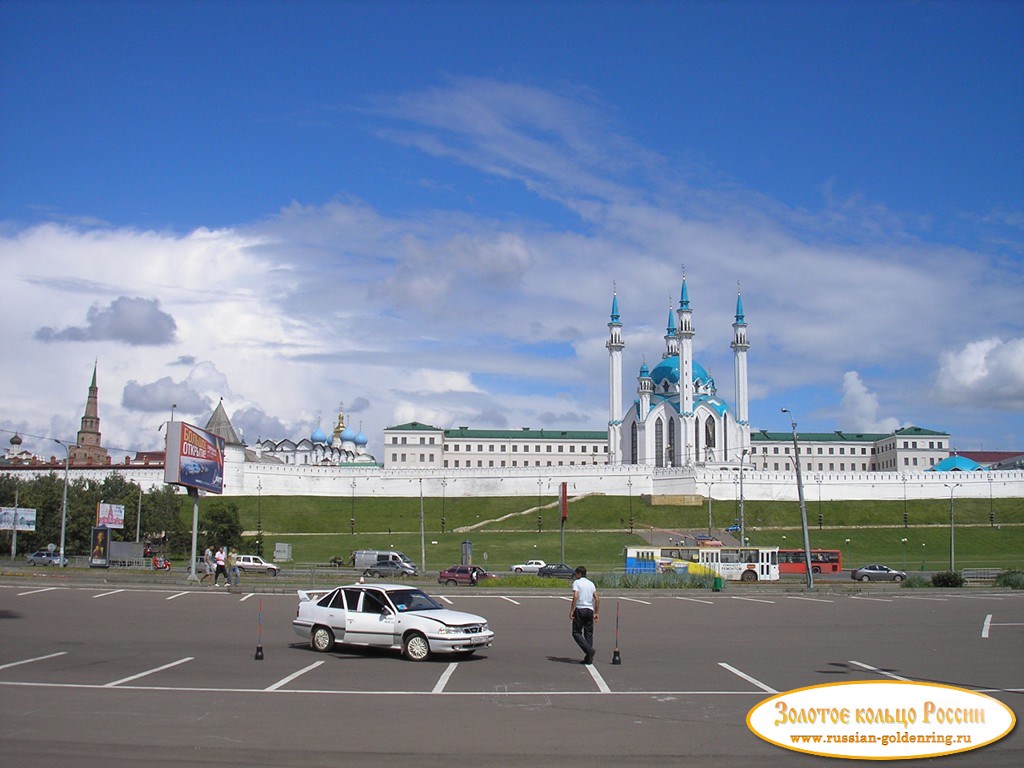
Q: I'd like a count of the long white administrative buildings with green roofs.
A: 2